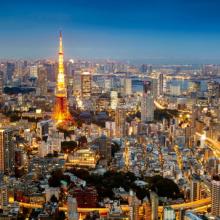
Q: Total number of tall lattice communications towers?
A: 1